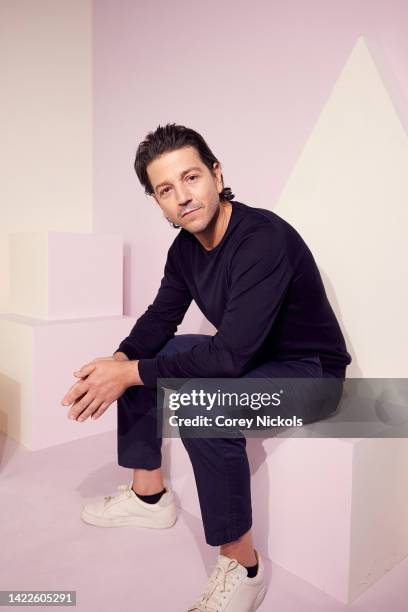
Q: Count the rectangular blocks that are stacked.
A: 2